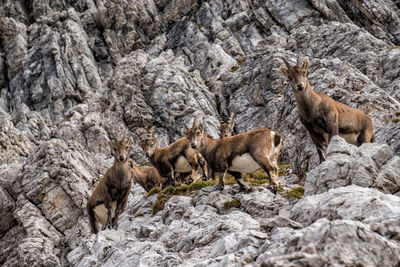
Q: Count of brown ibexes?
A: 6